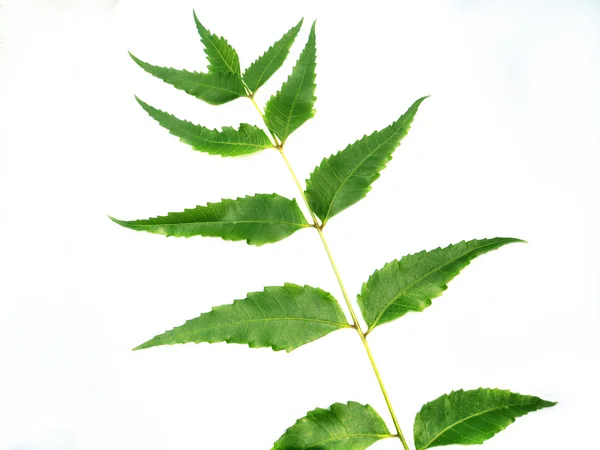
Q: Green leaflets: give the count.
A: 11